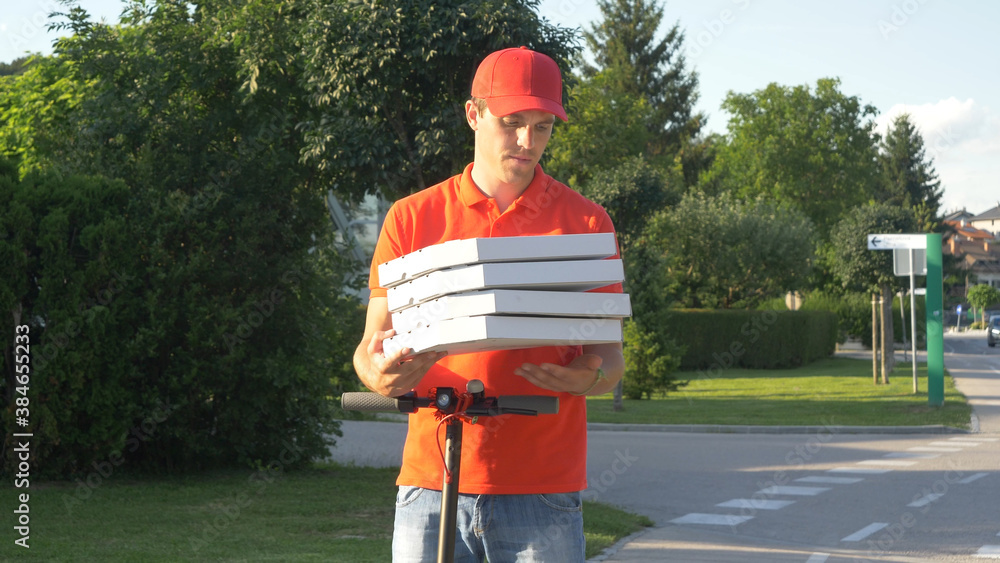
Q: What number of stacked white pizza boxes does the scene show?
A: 4